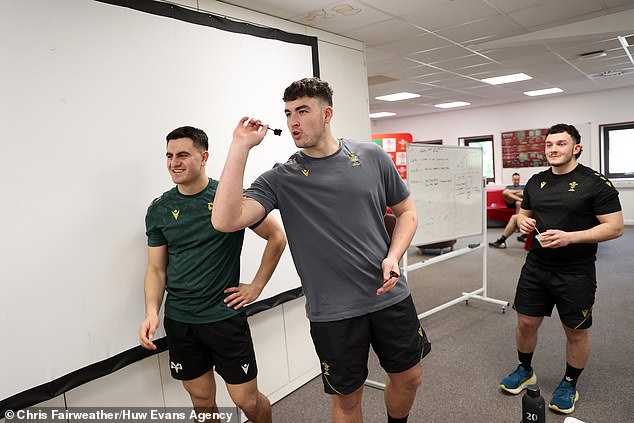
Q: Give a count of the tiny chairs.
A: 0